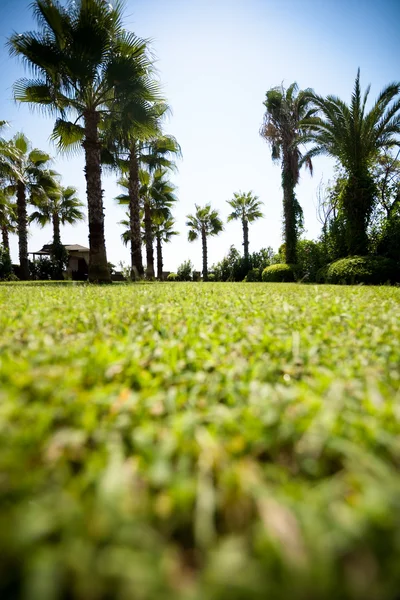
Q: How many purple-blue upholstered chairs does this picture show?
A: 0